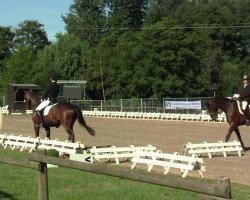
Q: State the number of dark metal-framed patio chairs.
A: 0